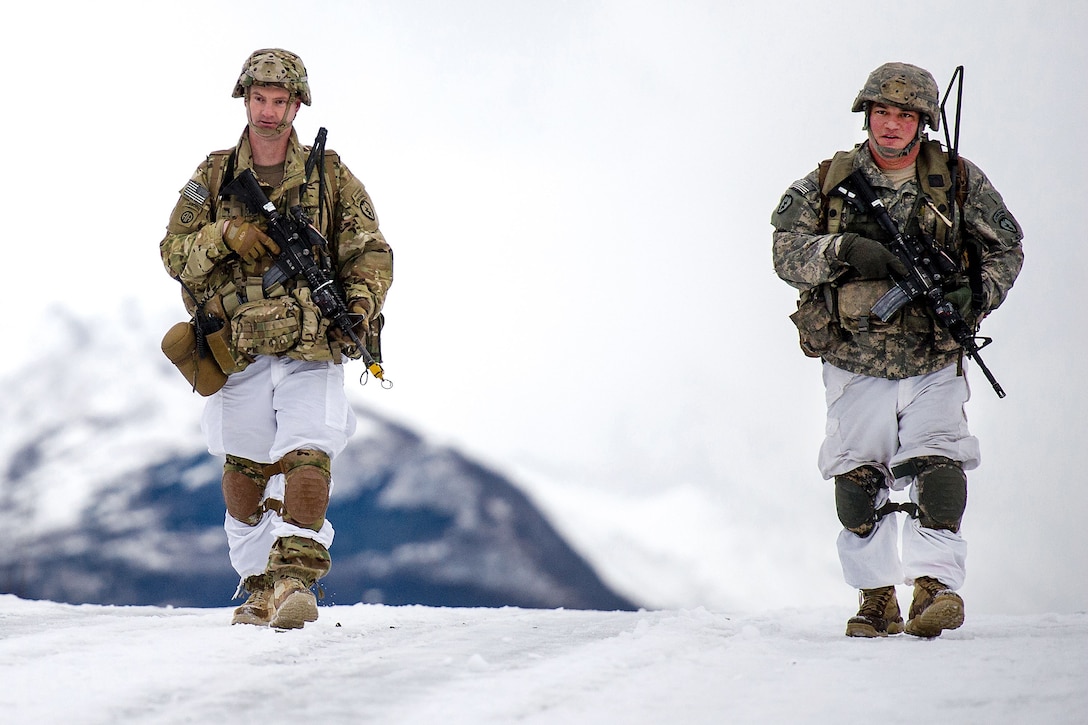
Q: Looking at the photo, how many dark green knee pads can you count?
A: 2